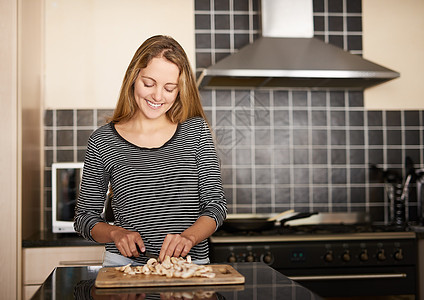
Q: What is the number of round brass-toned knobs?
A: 8